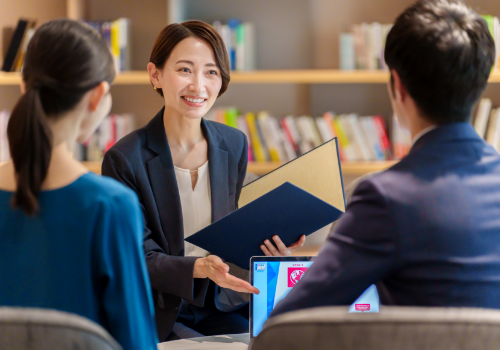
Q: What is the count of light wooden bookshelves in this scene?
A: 2